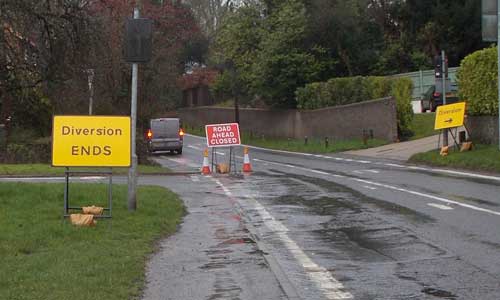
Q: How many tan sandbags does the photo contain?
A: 5